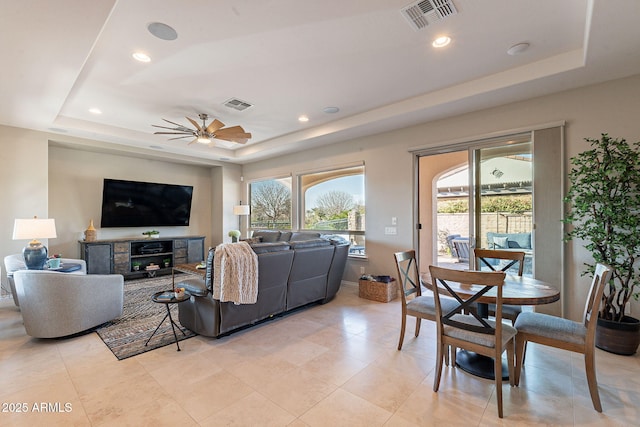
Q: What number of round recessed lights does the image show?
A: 4